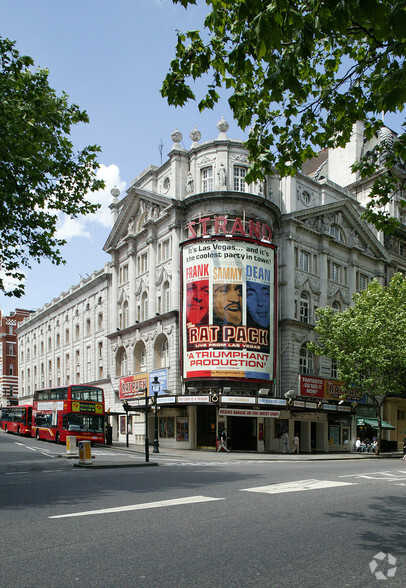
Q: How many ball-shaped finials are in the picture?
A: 4